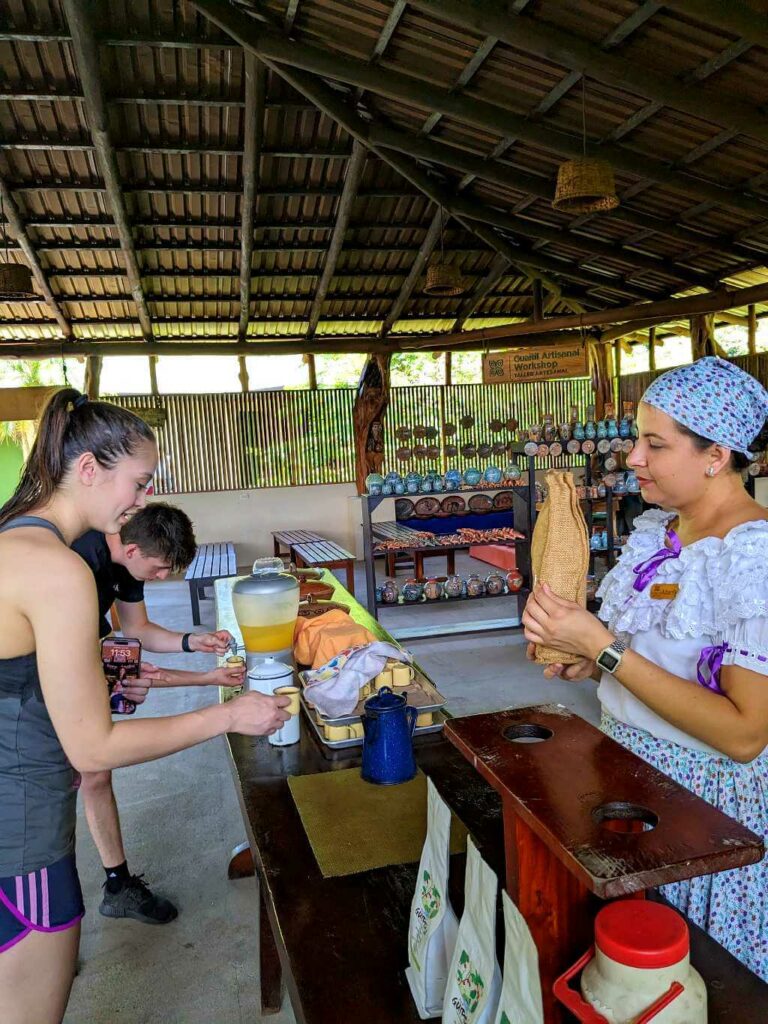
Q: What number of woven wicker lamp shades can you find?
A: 3